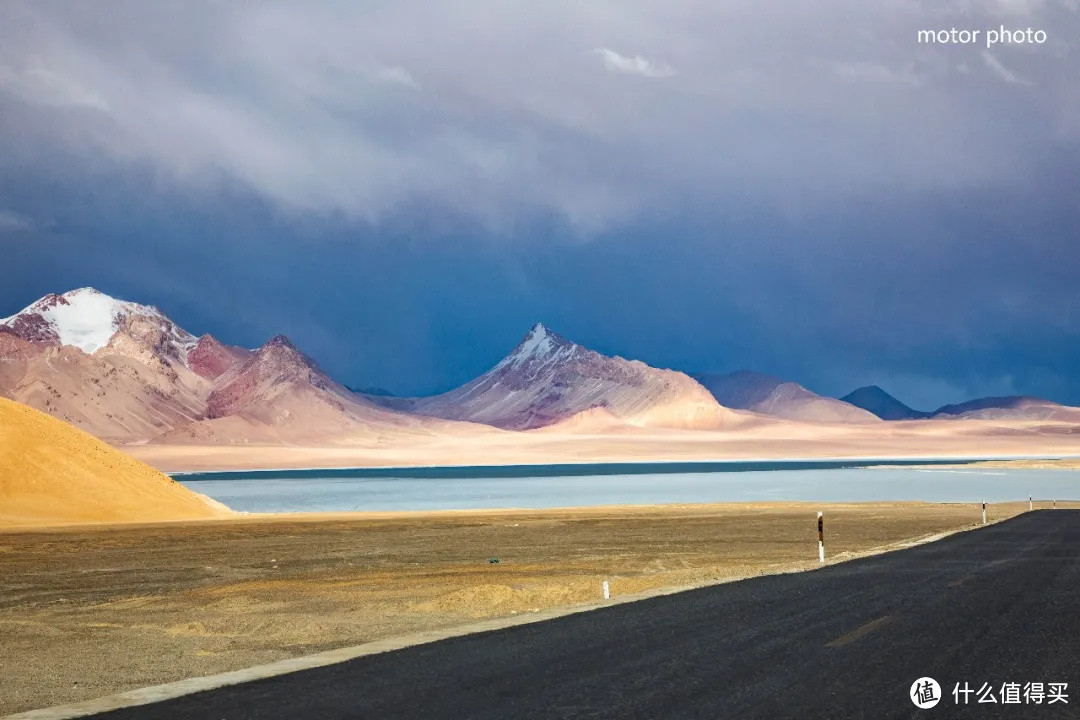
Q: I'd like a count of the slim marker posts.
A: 5